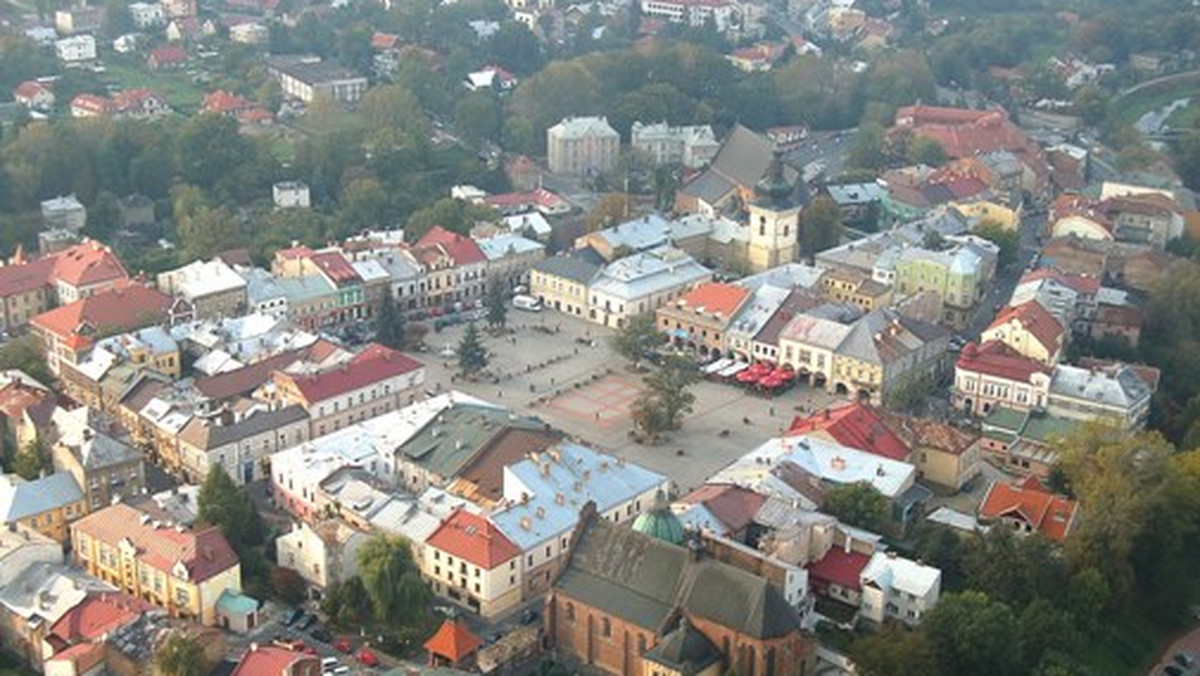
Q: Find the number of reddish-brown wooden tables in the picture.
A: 0